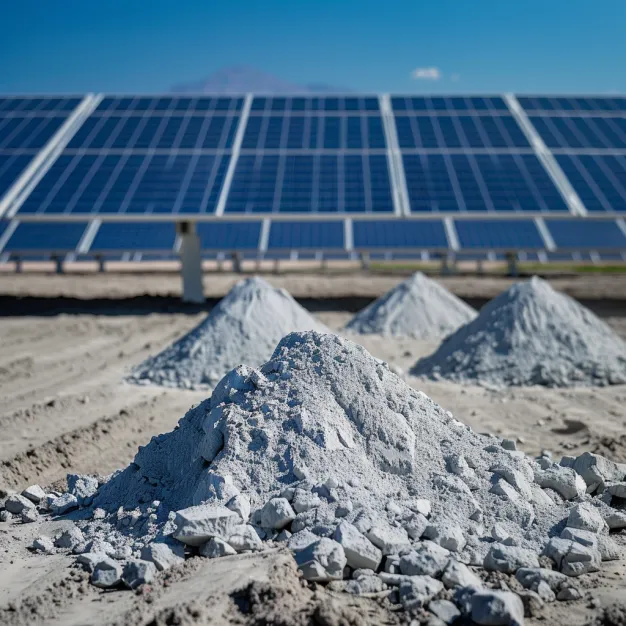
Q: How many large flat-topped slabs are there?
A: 0